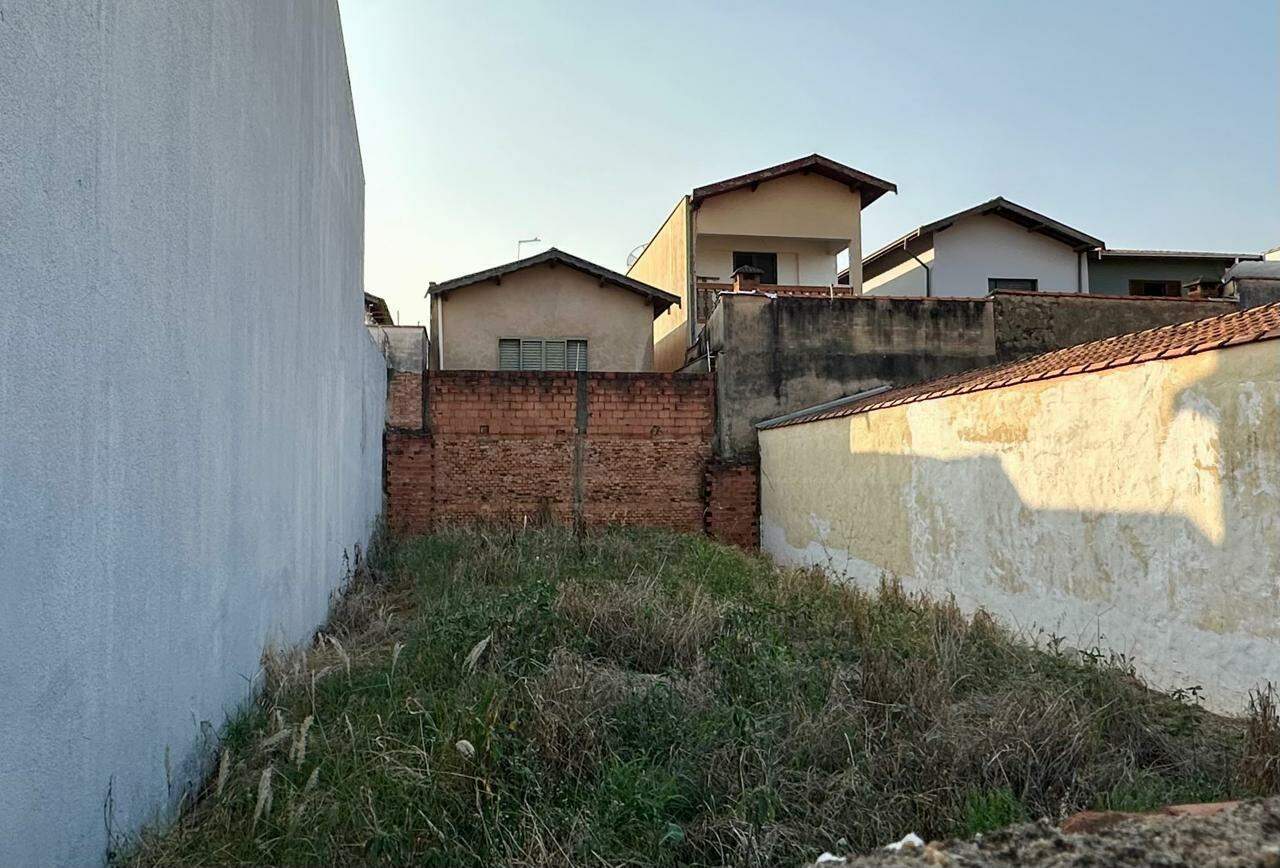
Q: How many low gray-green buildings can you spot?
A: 1